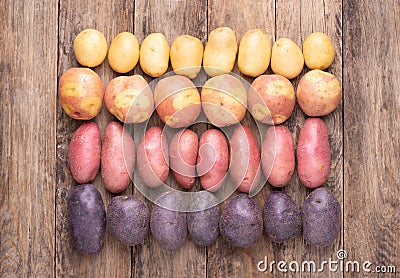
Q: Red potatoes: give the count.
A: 8